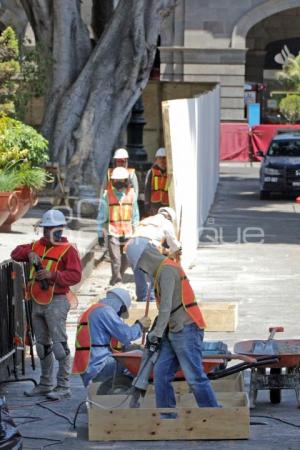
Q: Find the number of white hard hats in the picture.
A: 7